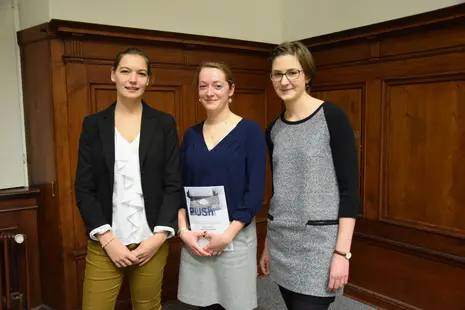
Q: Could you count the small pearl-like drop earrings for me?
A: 2